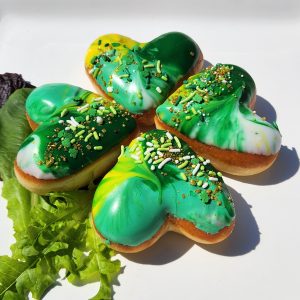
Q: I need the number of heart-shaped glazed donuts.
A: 4